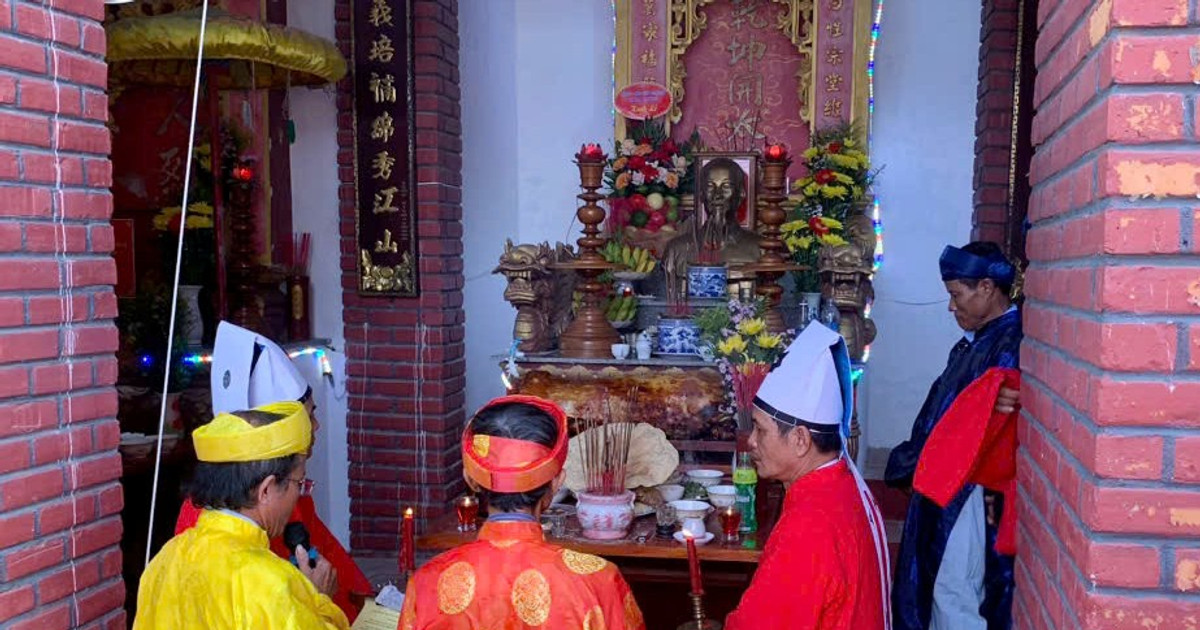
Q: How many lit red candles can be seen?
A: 4